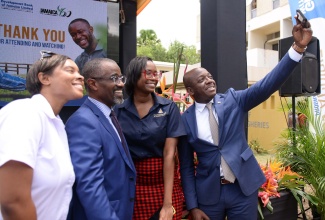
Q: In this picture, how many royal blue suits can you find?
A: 2